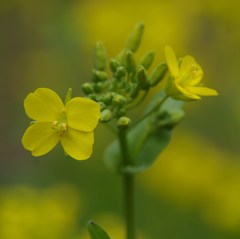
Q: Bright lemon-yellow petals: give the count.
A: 8